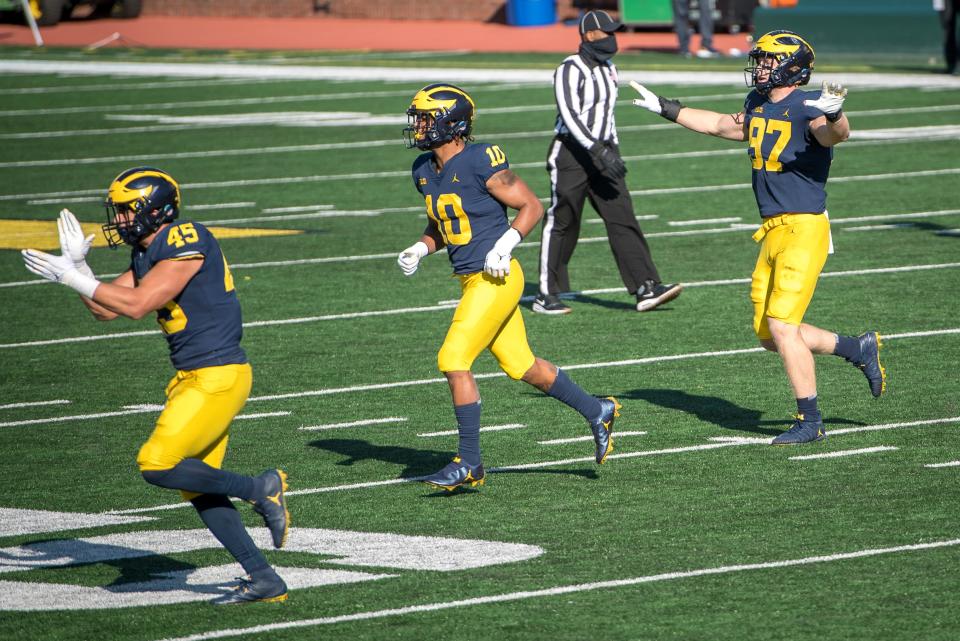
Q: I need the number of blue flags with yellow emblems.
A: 0